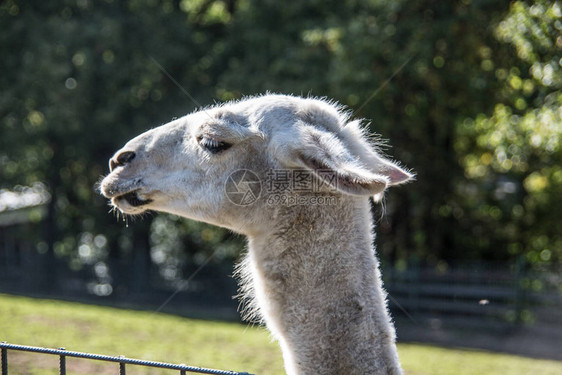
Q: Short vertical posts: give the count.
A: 4